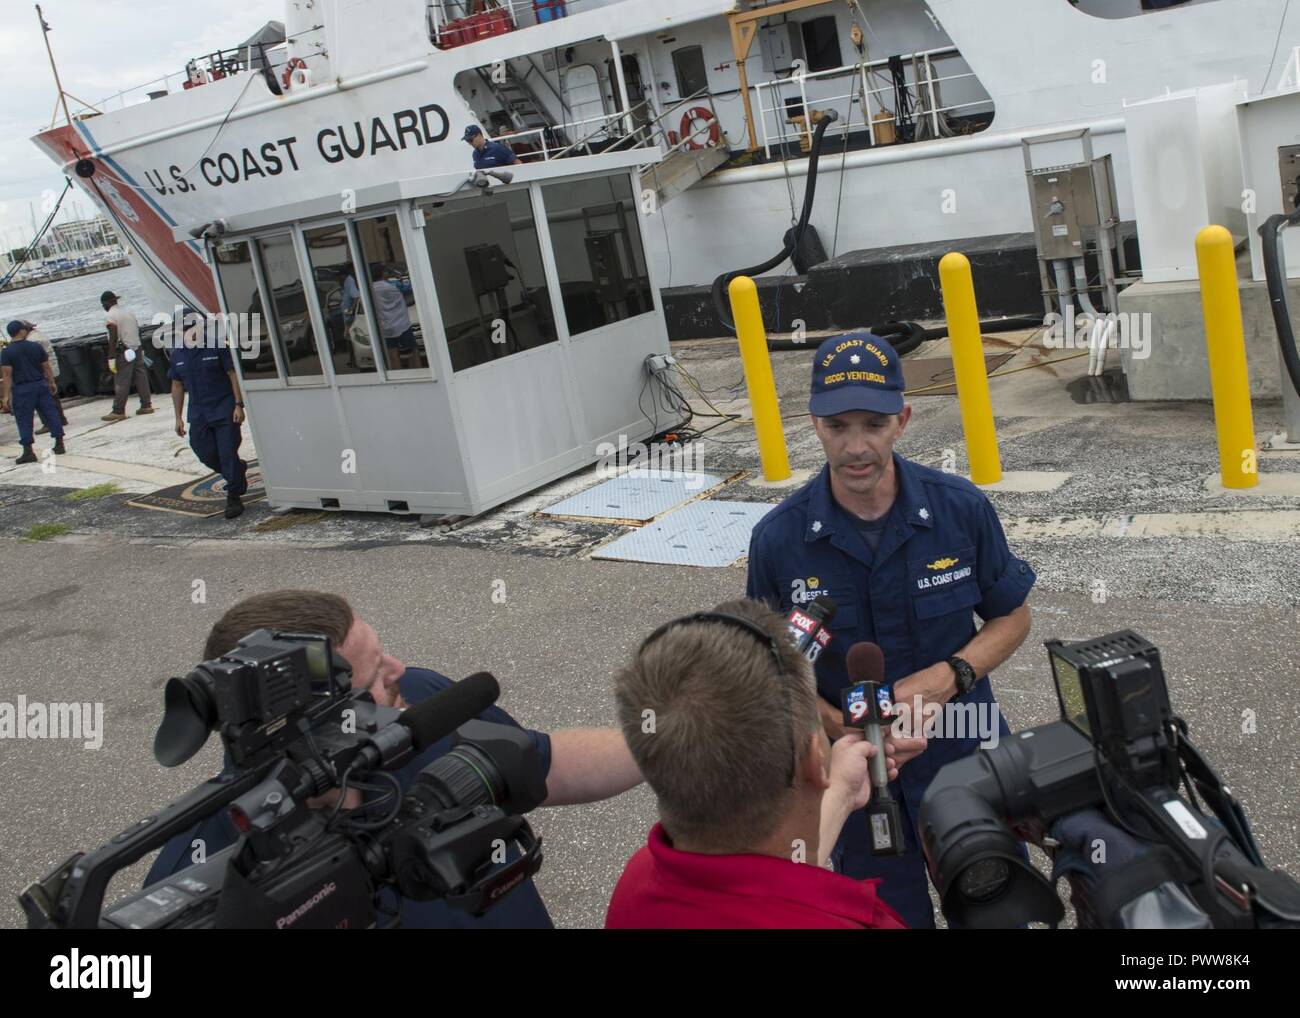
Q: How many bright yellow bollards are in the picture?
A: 3